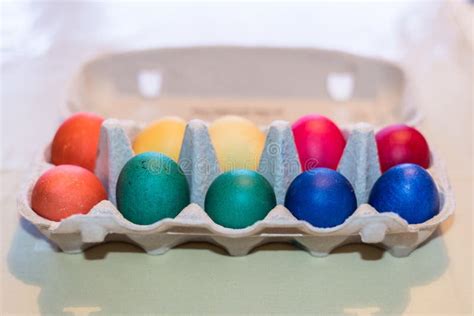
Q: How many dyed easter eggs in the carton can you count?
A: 10